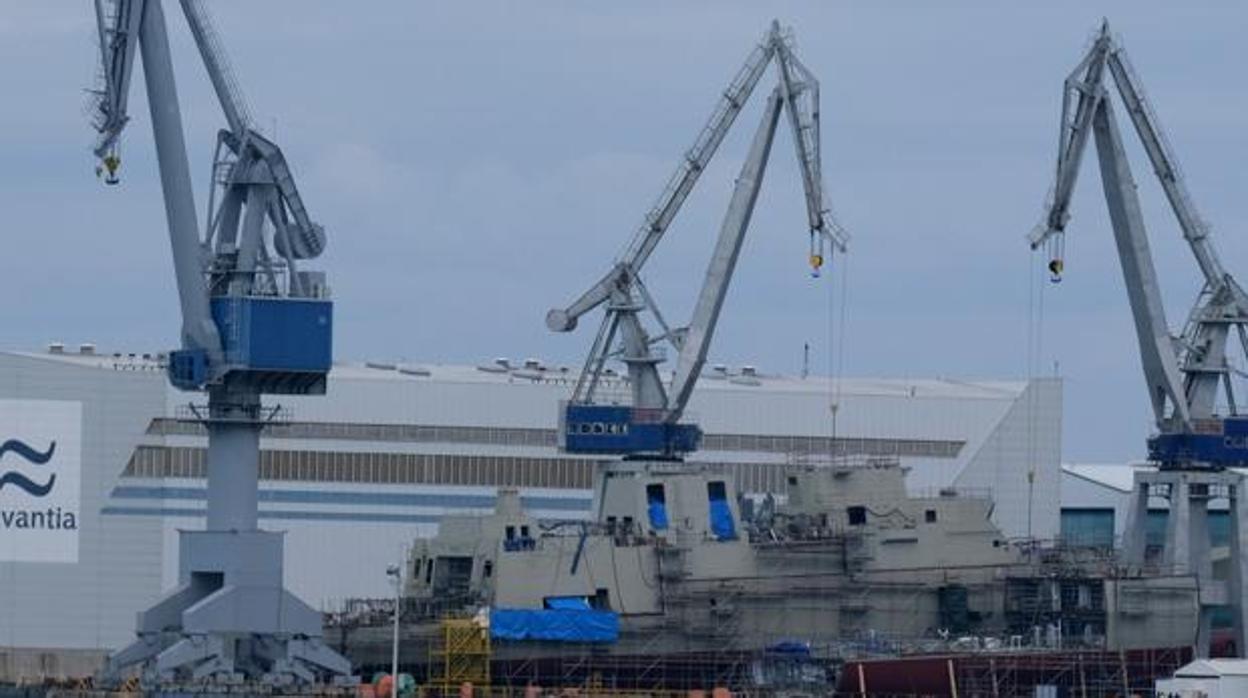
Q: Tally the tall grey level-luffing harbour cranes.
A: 3